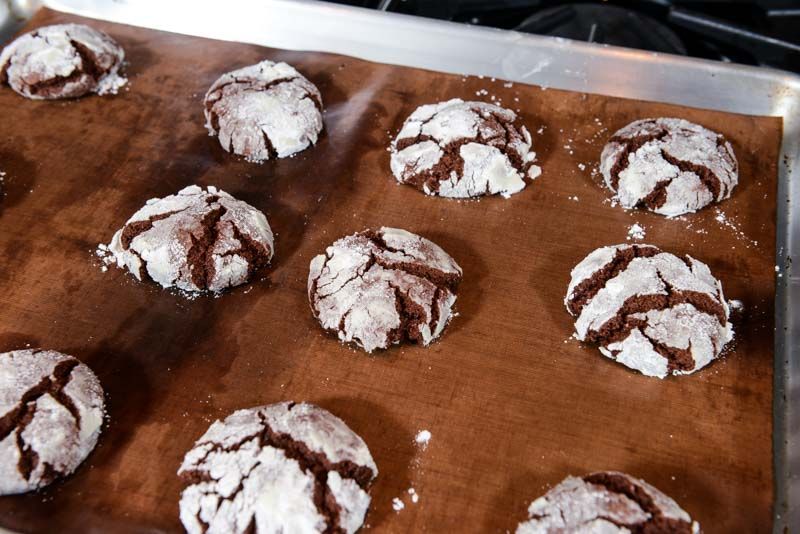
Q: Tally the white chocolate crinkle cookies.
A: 10